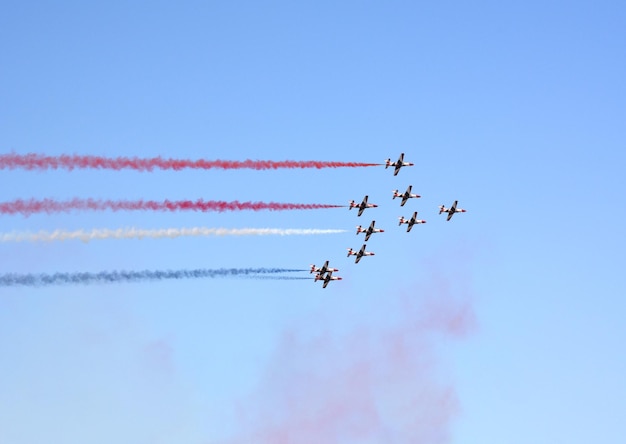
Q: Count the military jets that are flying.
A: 9